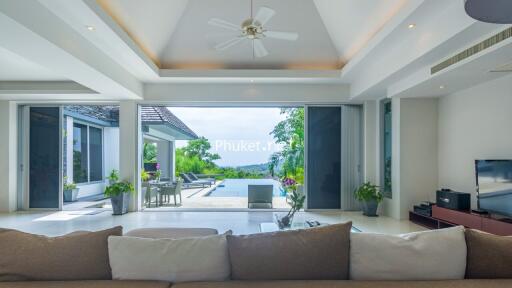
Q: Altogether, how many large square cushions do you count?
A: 5